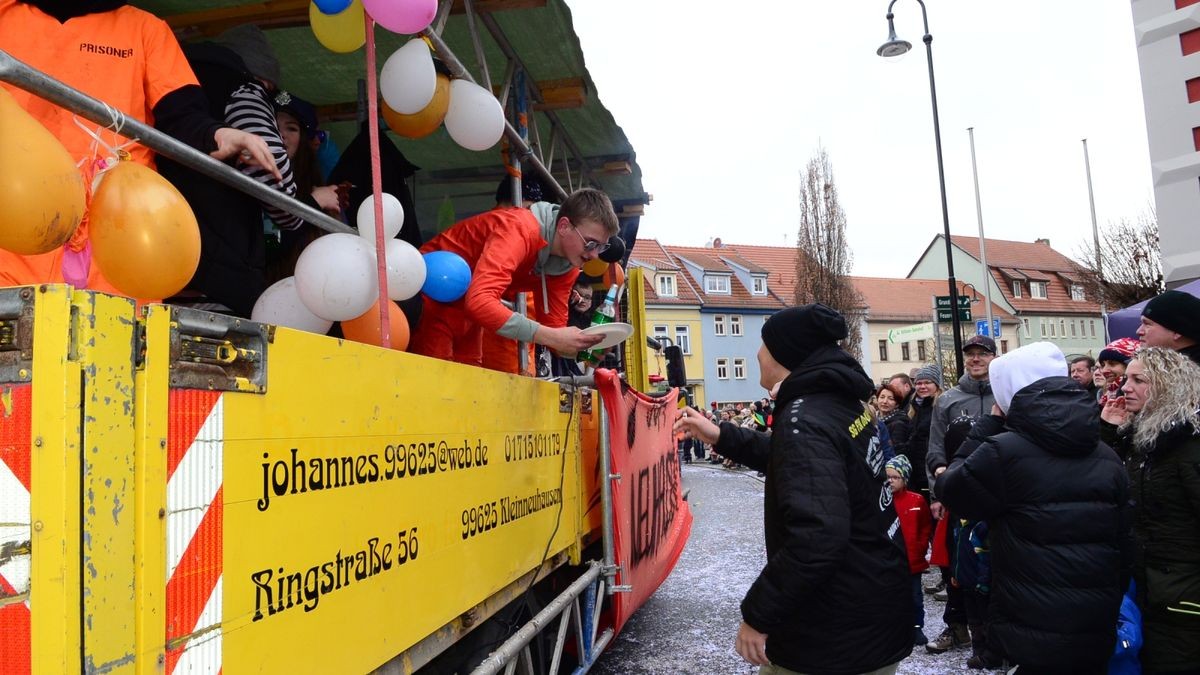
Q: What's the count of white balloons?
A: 6